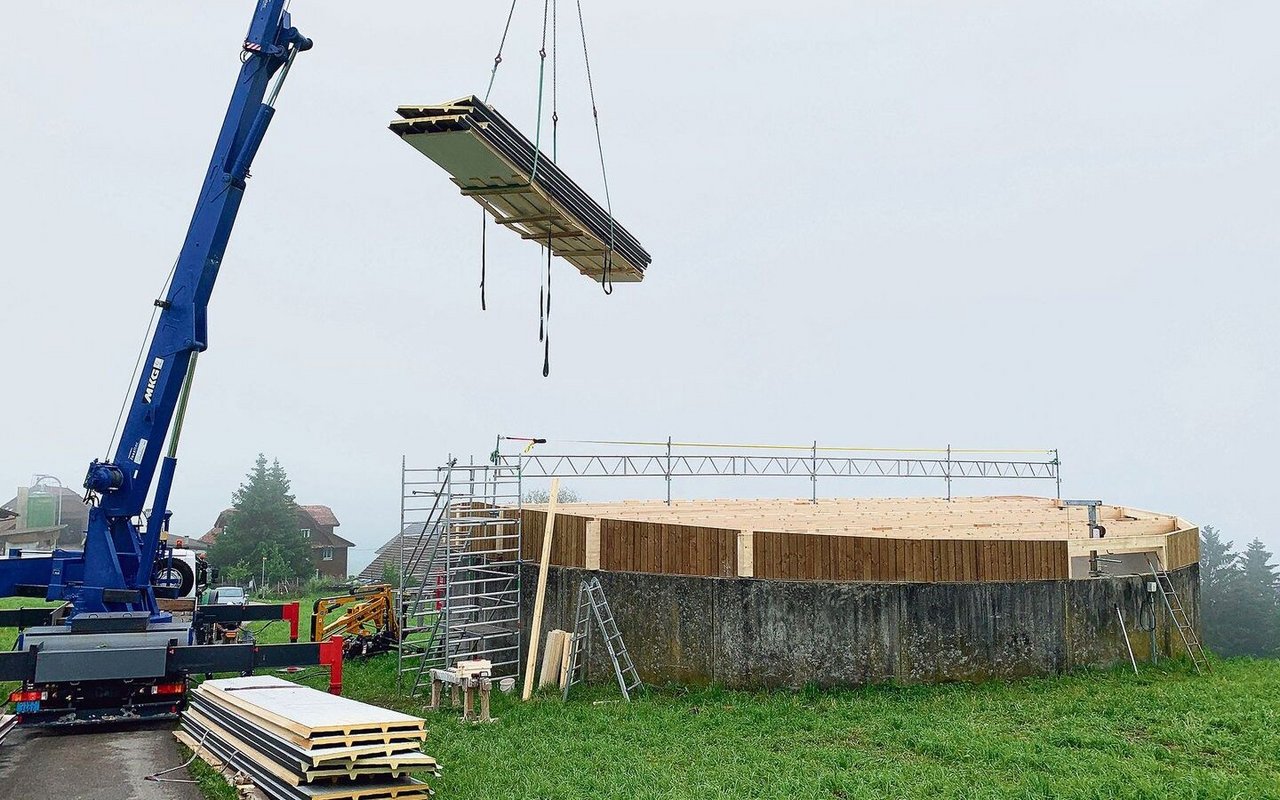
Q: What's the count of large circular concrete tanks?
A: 1